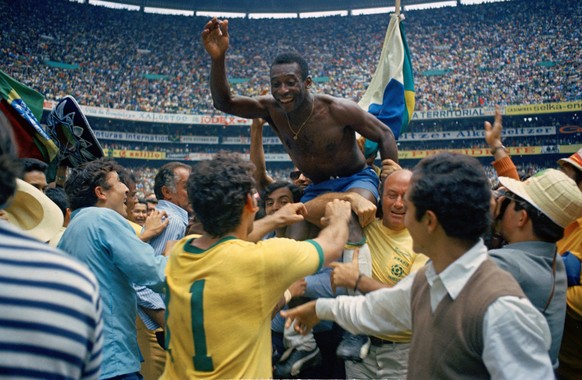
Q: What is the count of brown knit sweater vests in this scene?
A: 1